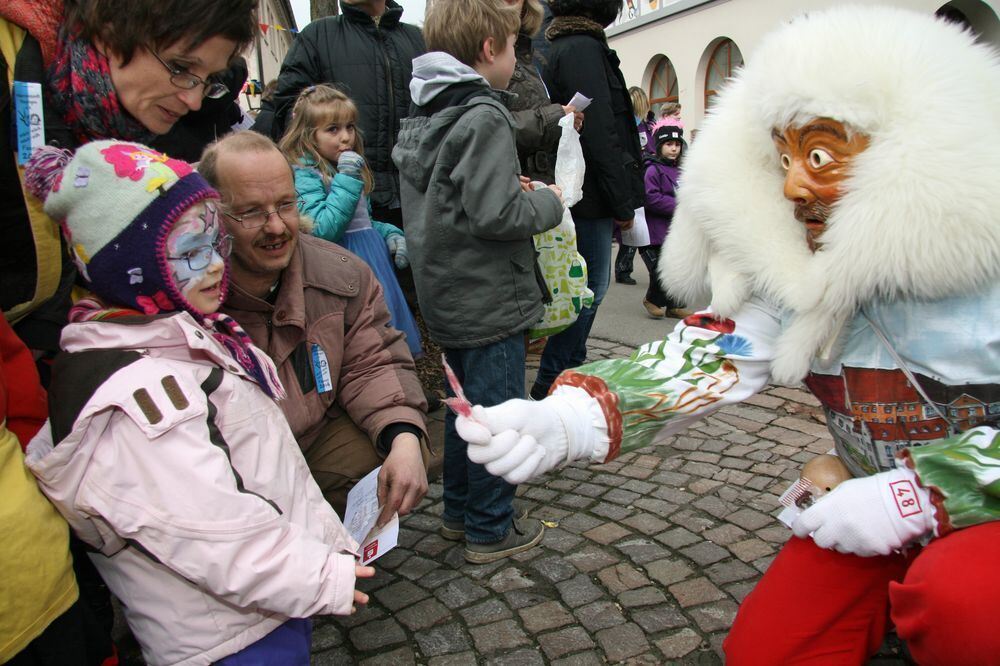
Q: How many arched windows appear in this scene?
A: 3